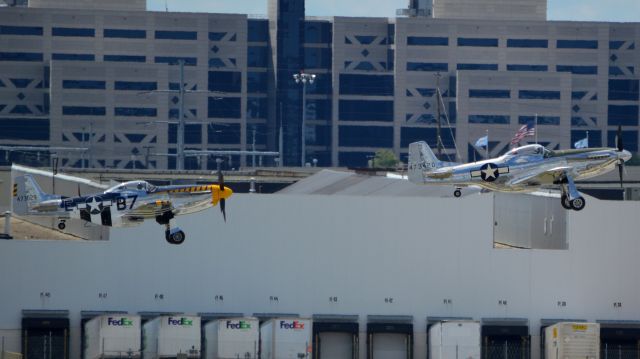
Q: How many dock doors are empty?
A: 5